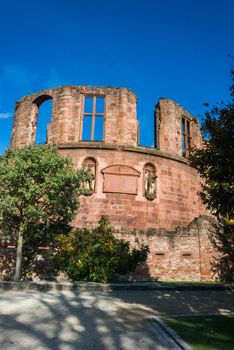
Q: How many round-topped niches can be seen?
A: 2